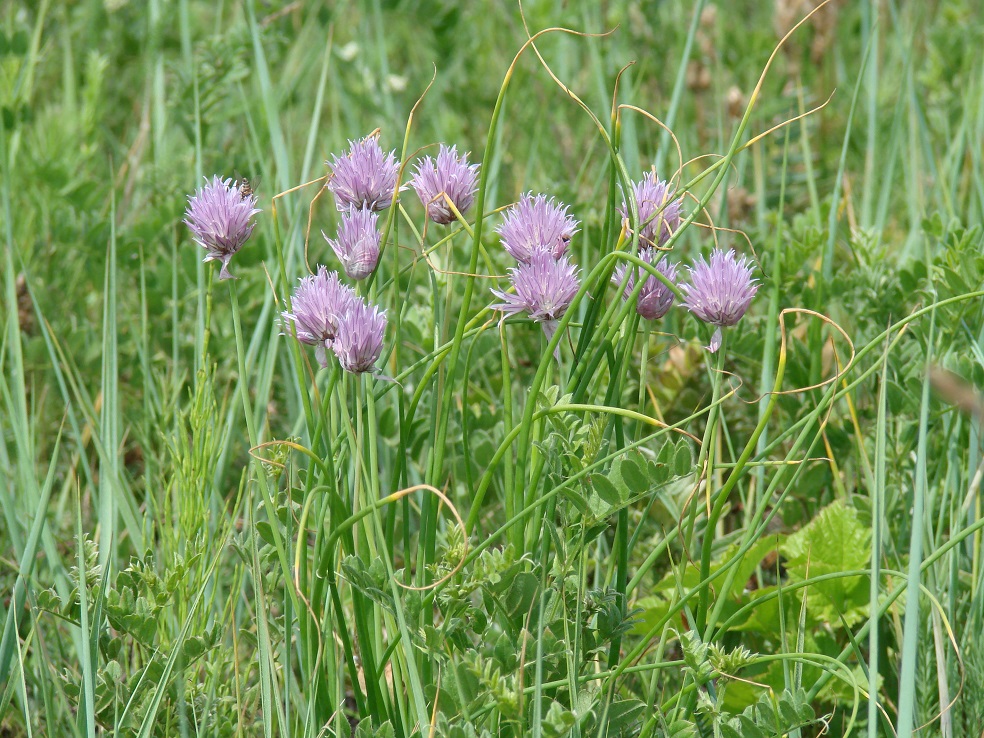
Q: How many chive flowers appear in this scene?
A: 11